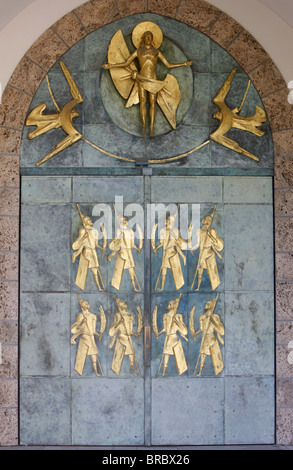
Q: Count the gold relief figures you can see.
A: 11